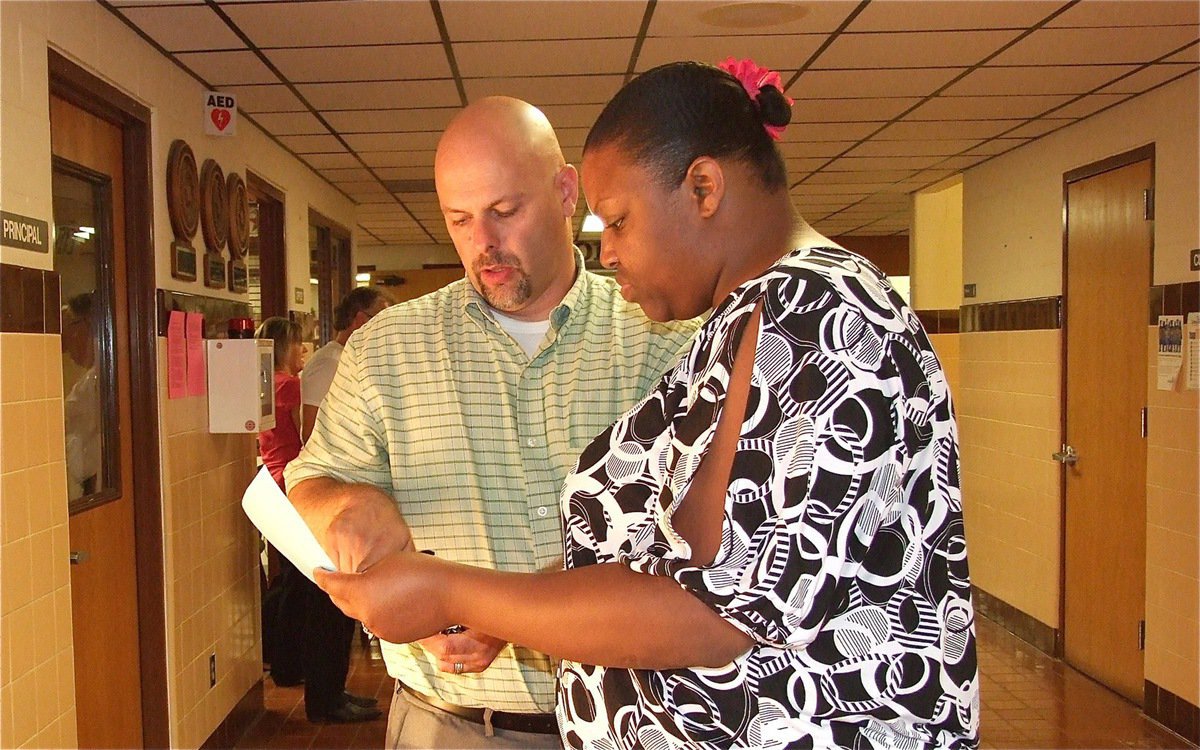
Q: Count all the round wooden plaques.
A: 3